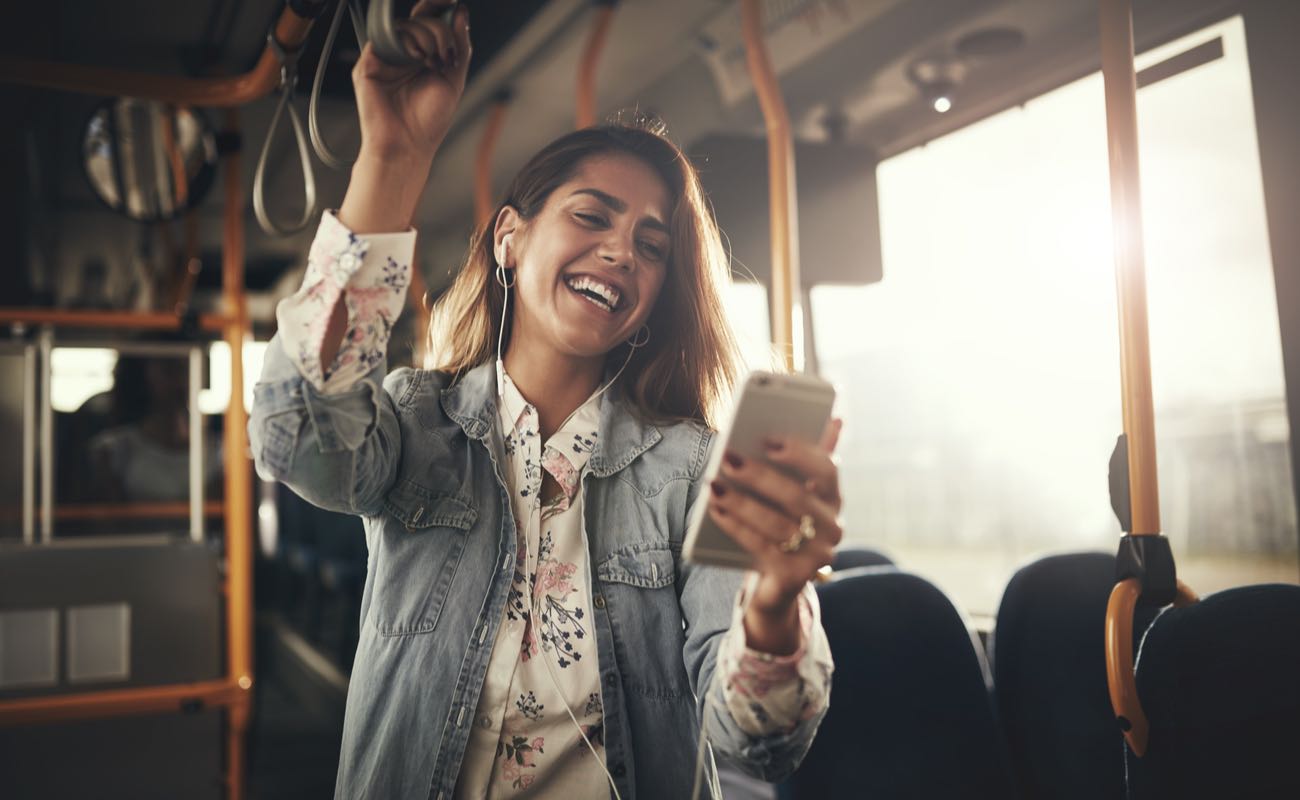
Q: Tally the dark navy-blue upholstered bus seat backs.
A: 4